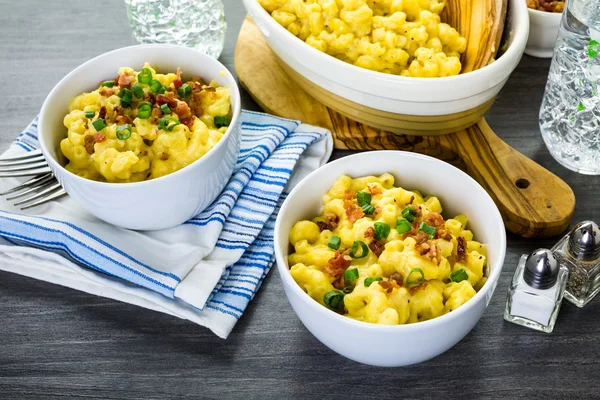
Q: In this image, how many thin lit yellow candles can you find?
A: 0